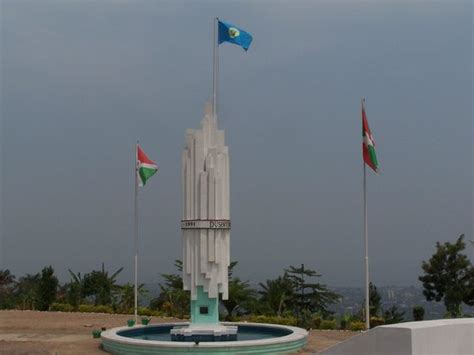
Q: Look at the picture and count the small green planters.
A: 3